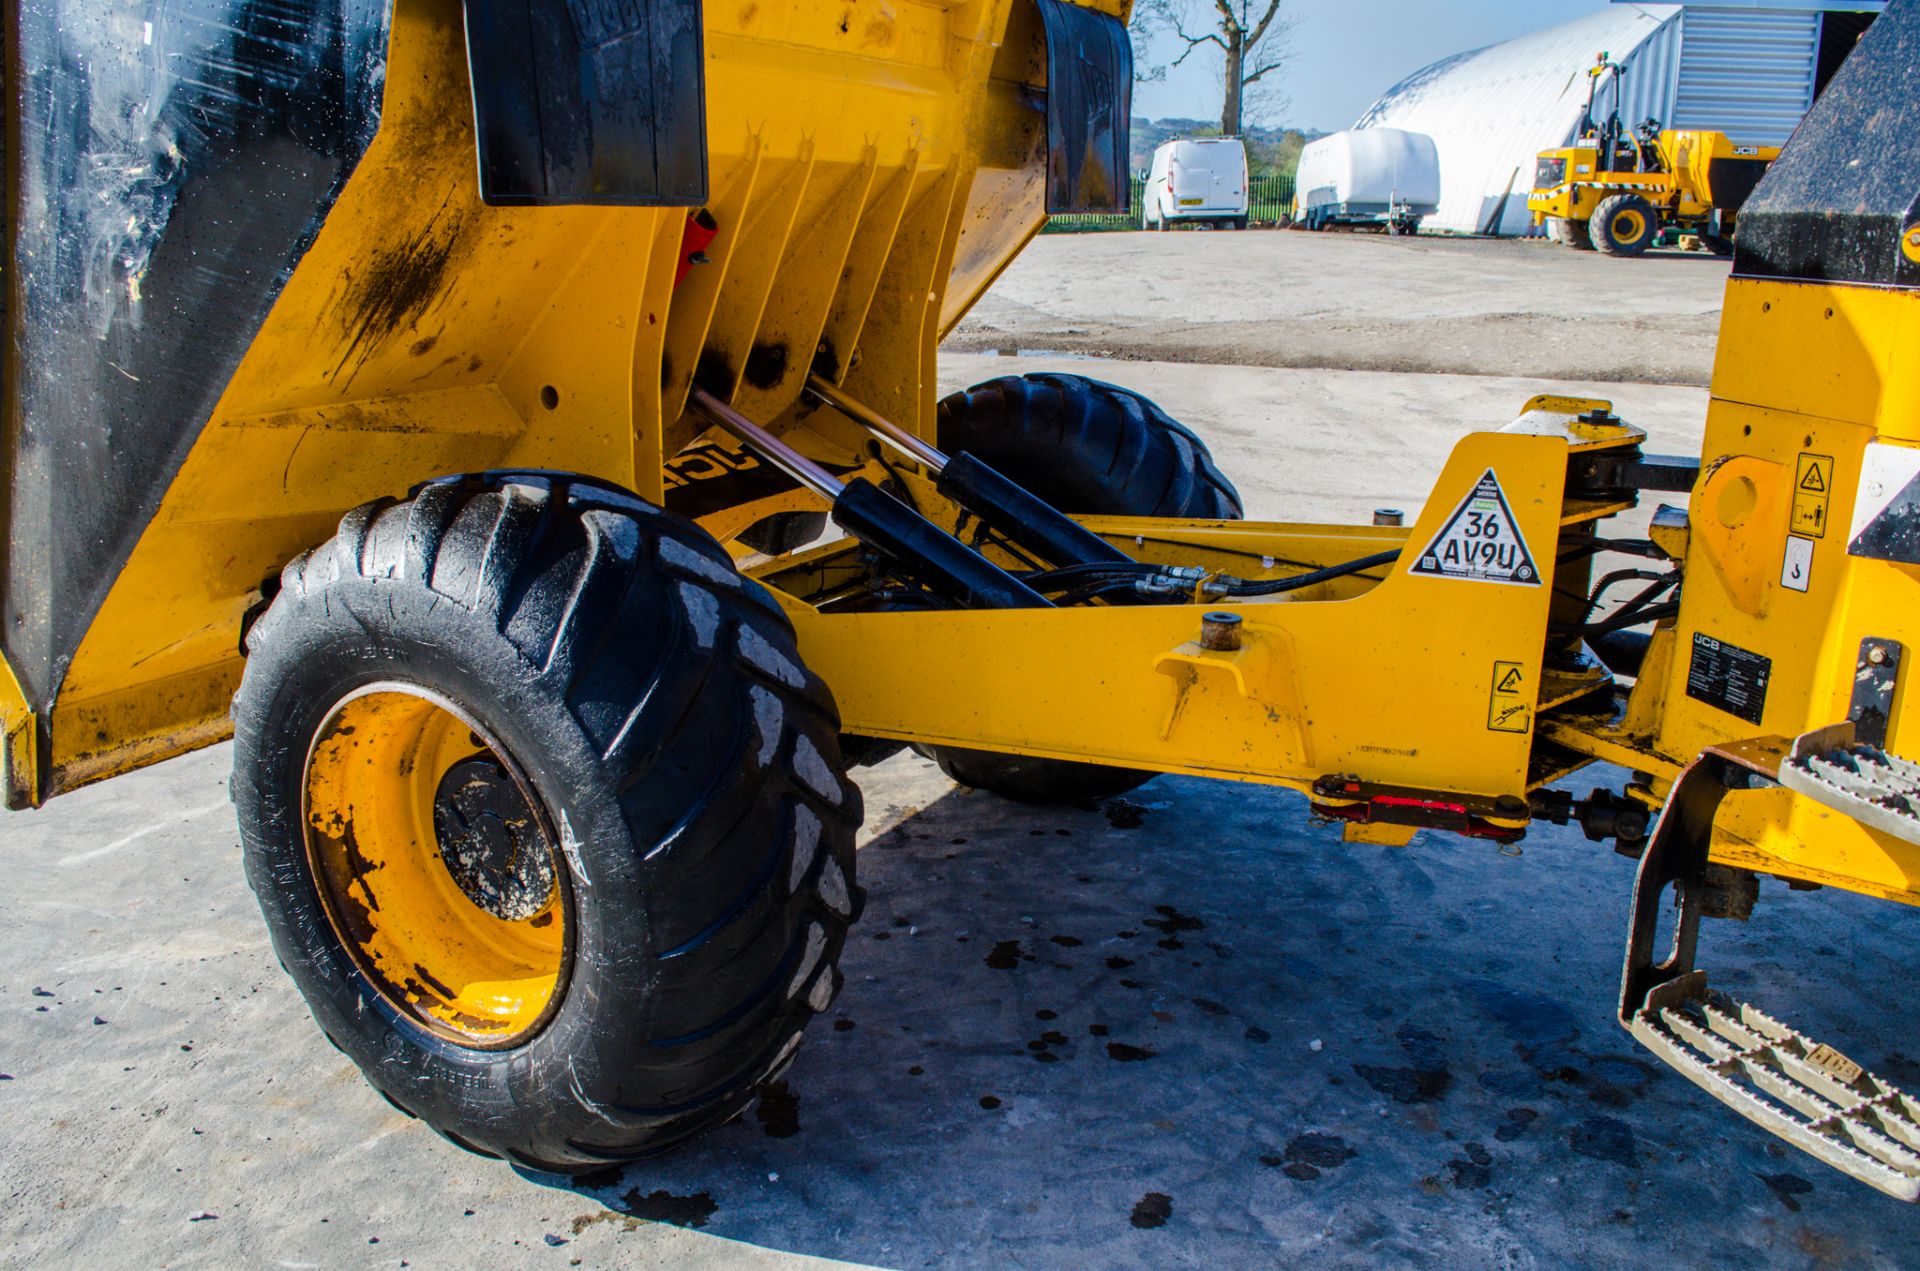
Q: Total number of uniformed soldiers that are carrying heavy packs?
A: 0